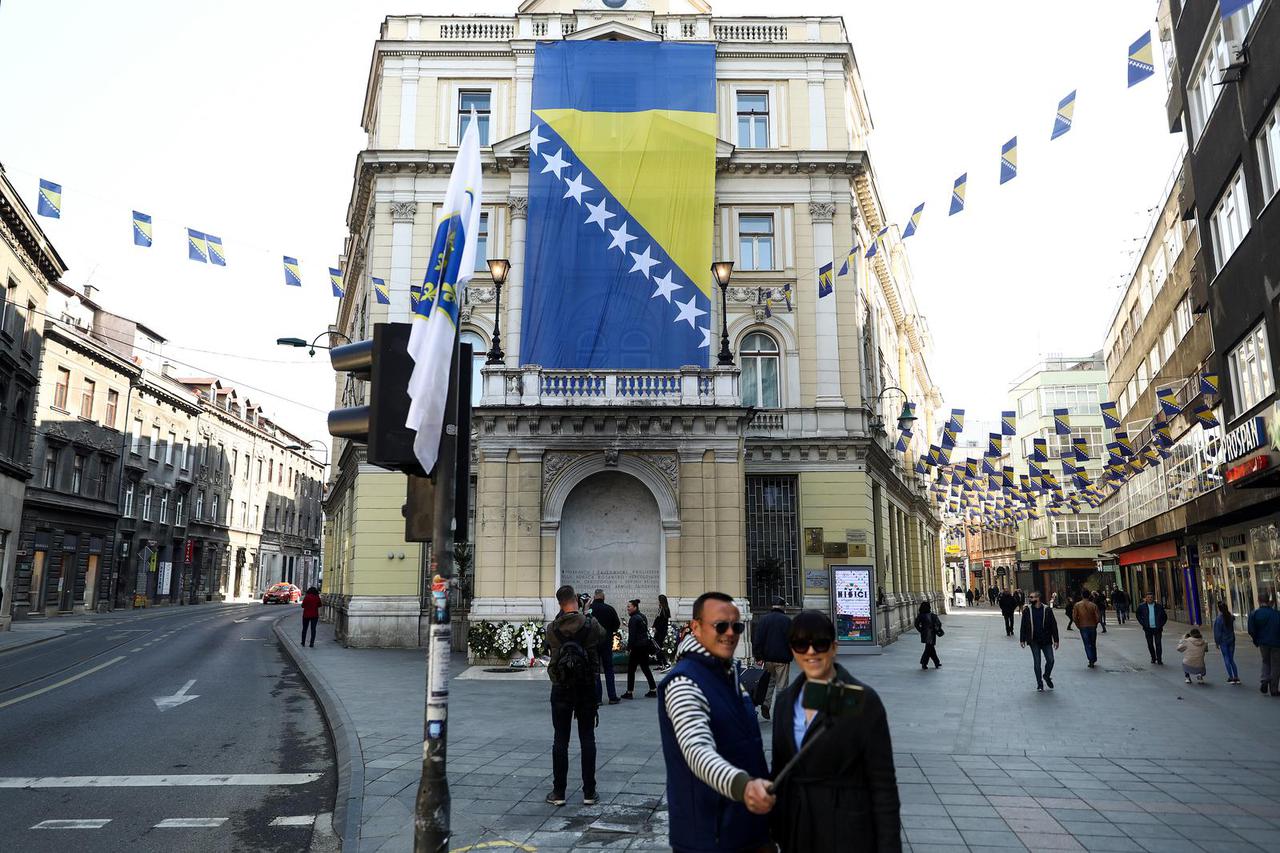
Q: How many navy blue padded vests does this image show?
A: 1